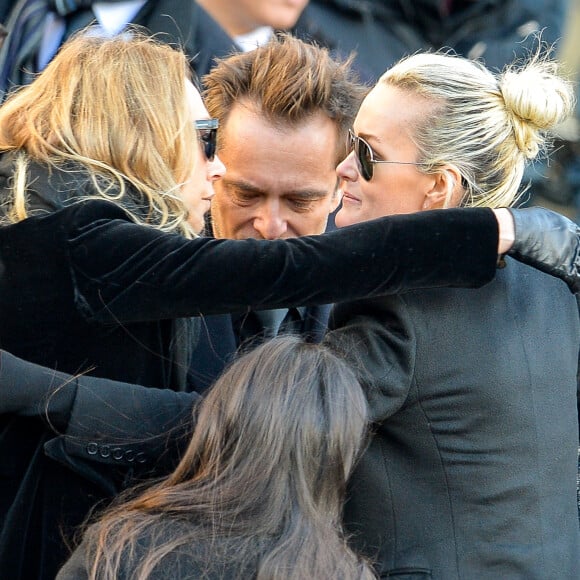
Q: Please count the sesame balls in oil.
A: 0